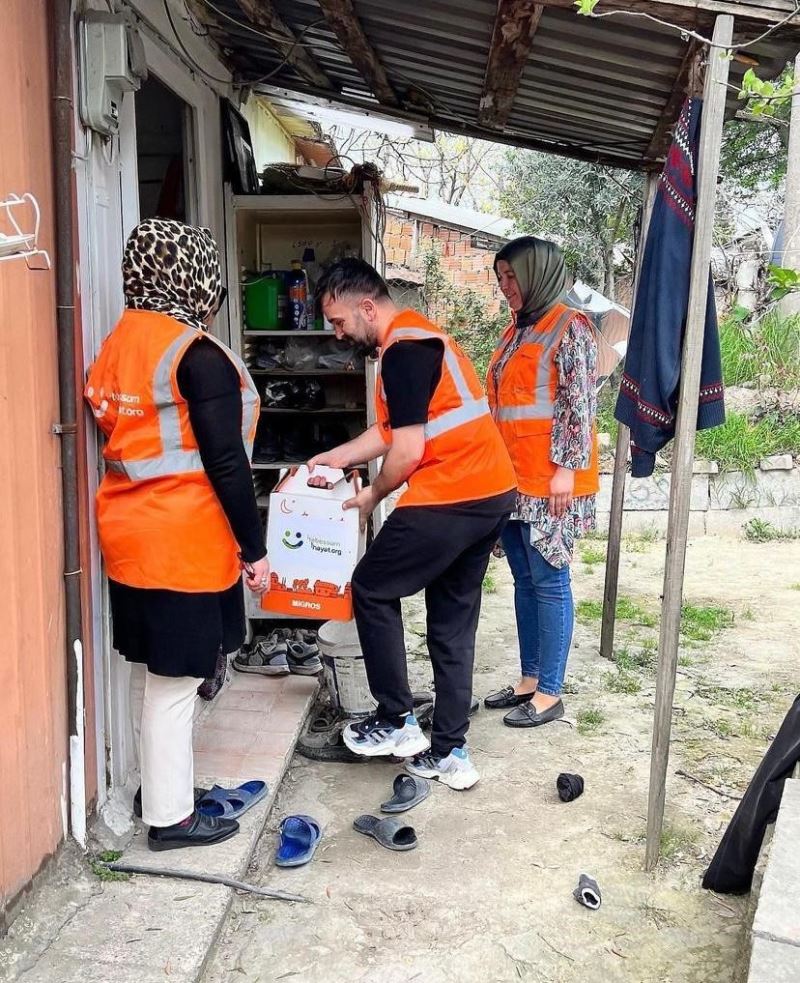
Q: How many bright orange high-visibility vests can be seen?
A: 3